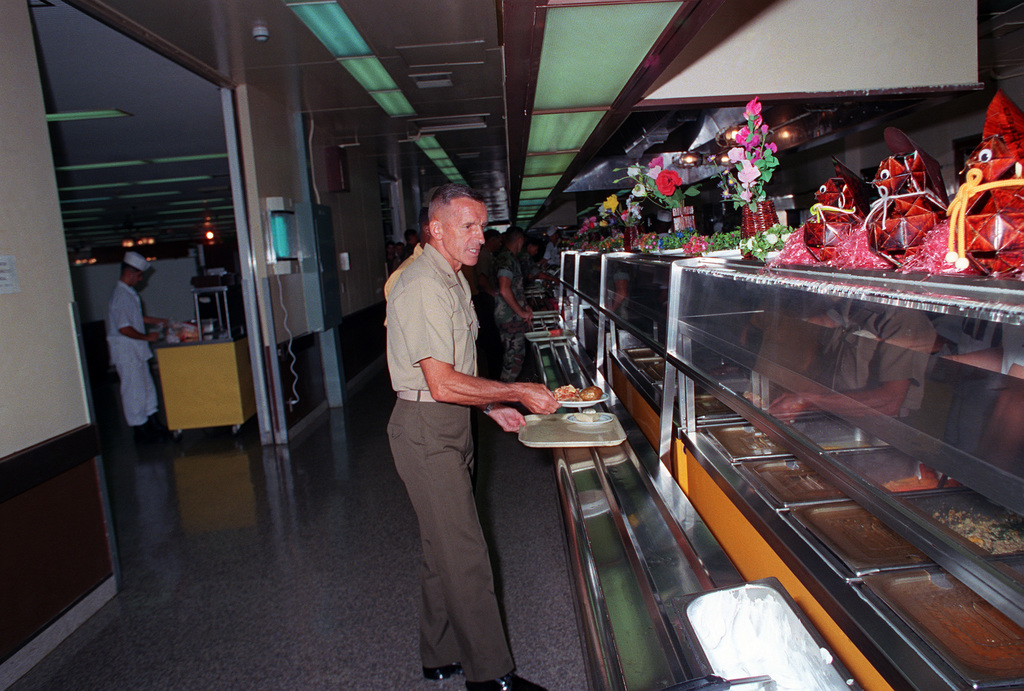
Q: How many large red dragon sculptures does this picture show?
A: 3